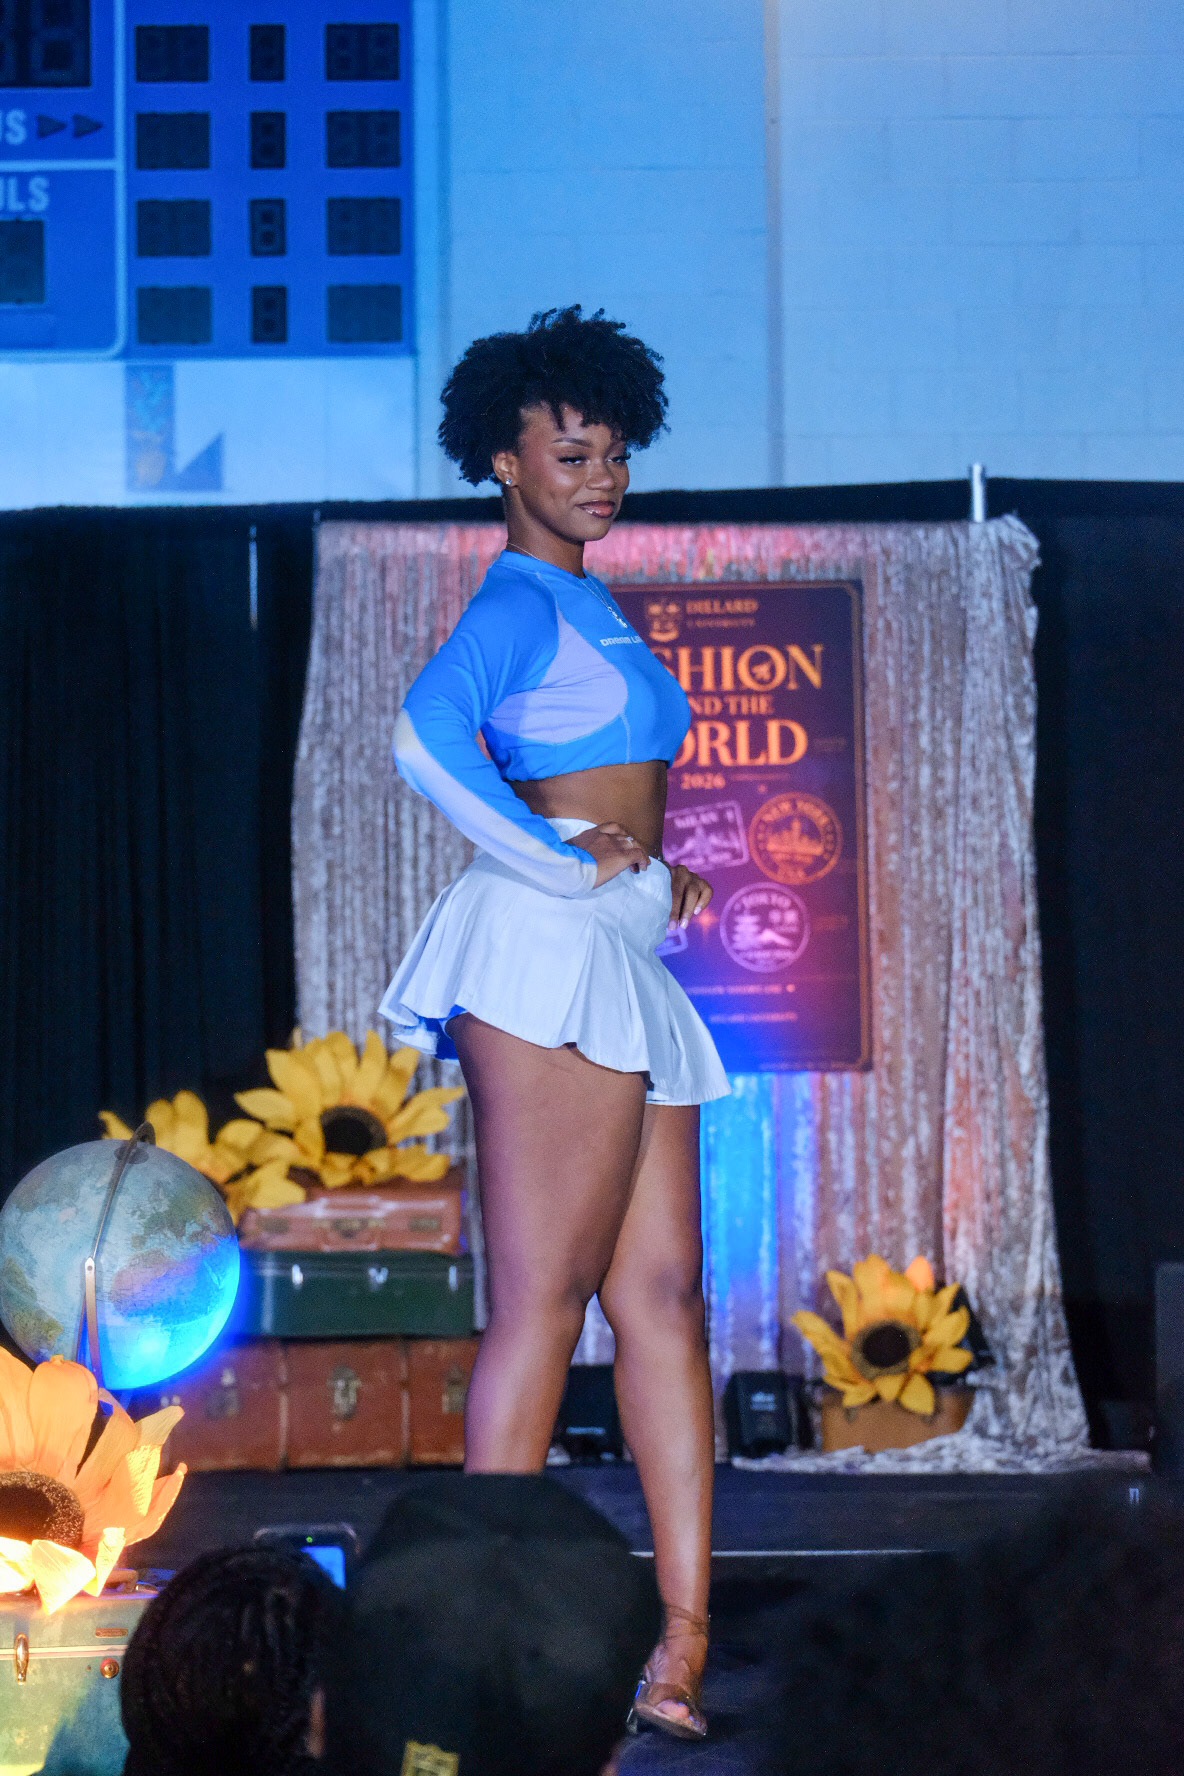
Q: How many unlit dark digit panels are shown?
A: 14